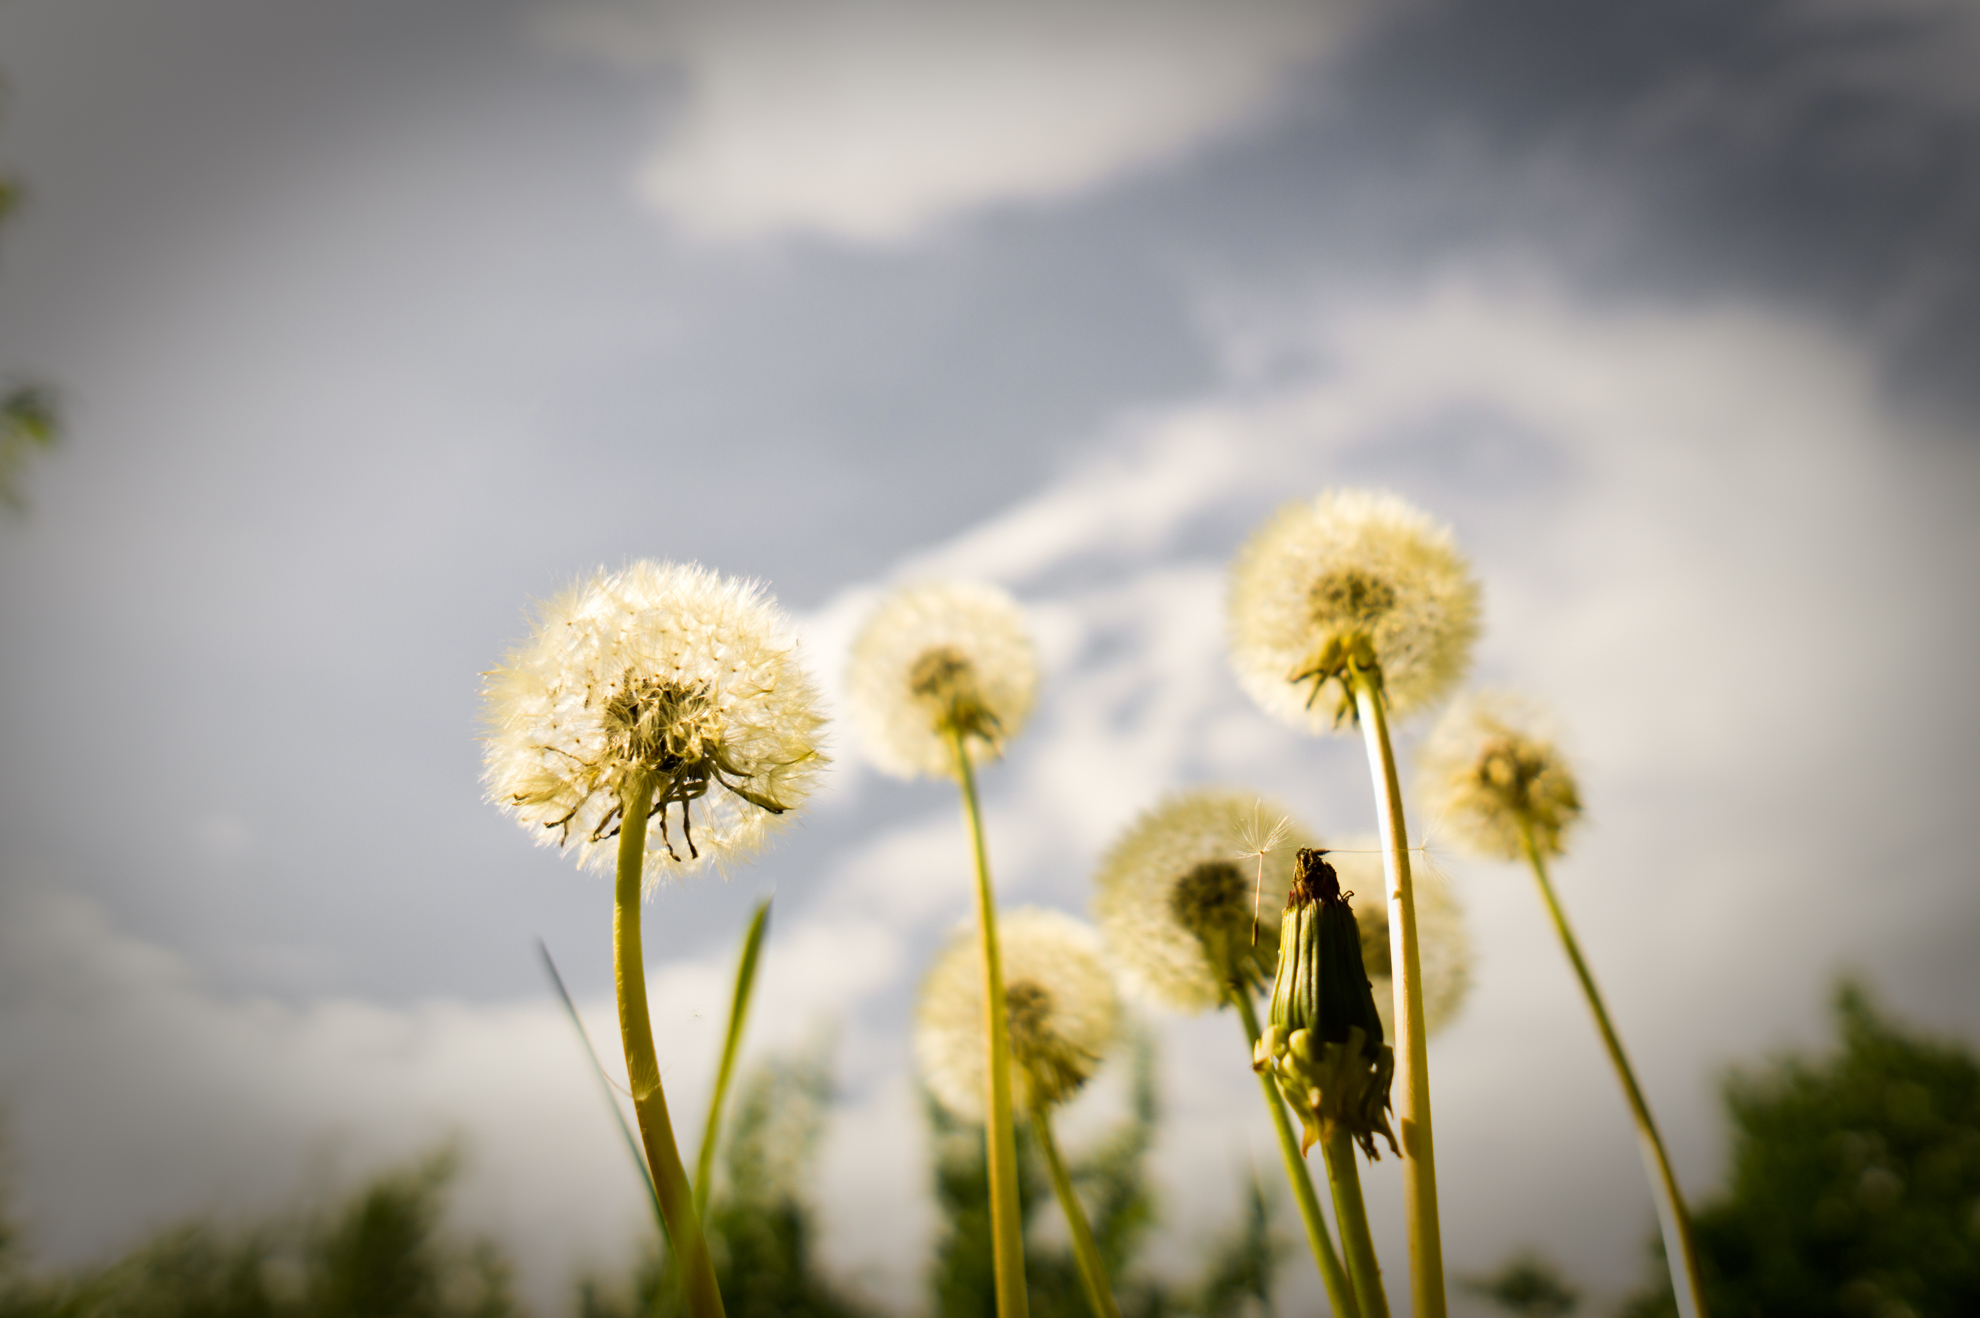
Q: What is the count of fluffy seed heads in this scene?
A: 7